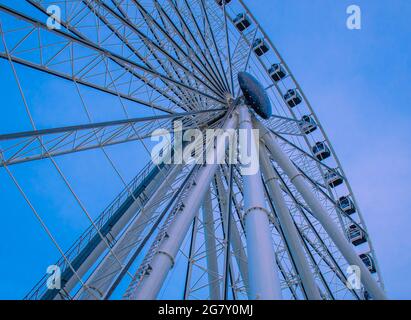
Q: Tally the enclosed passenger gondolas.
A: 11